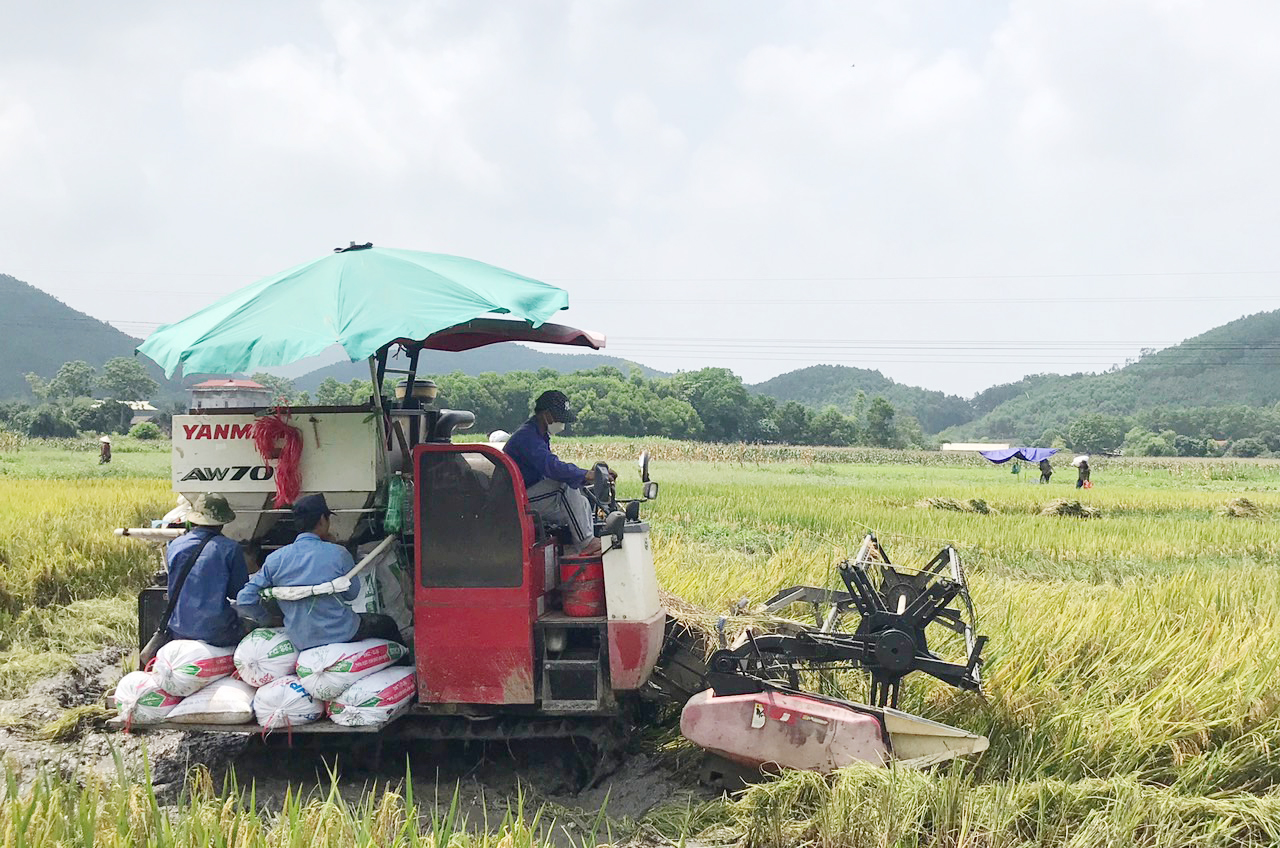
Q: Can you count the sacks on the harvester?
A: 7